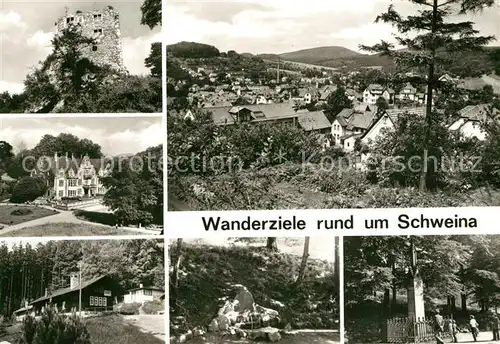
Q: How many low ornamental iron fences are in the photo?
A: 1